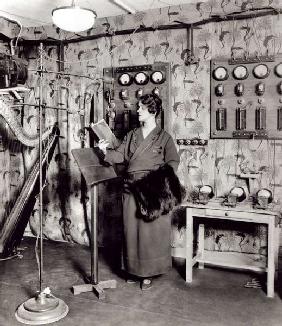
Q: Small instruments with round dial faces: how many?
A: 10